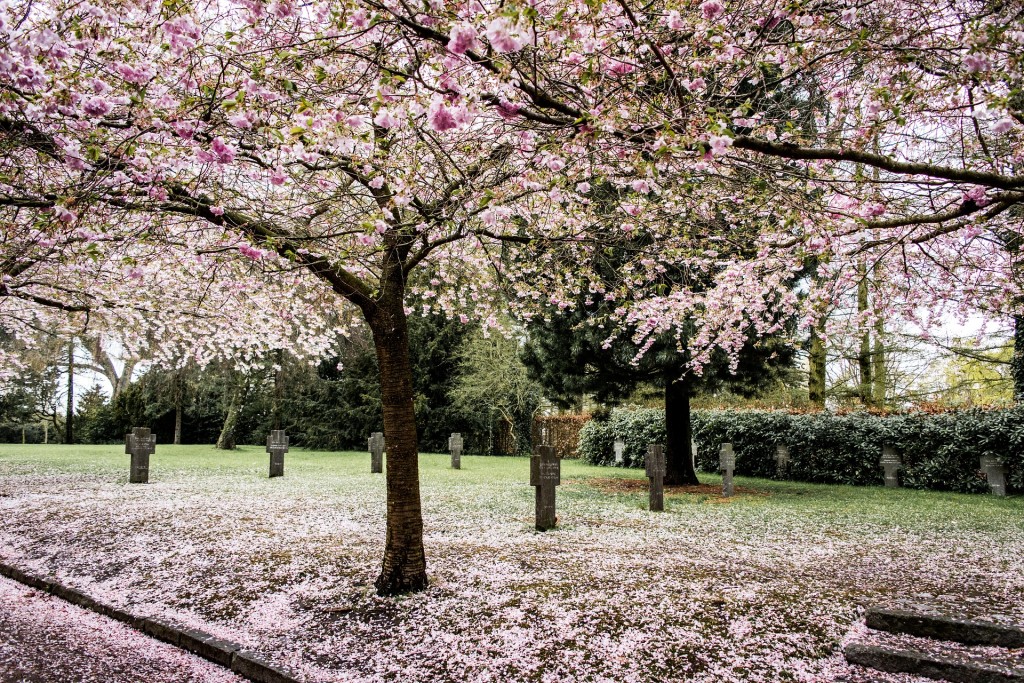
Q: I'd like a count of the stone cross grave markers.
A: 12